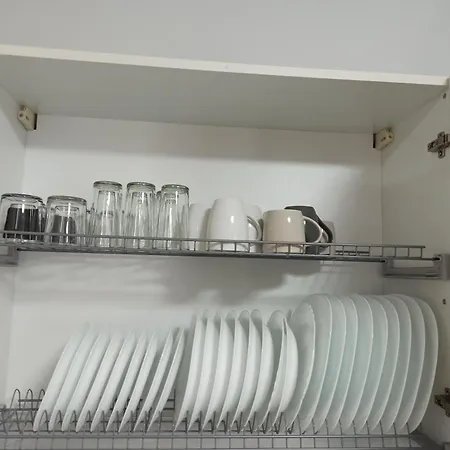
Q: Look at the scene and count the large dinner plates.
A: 10